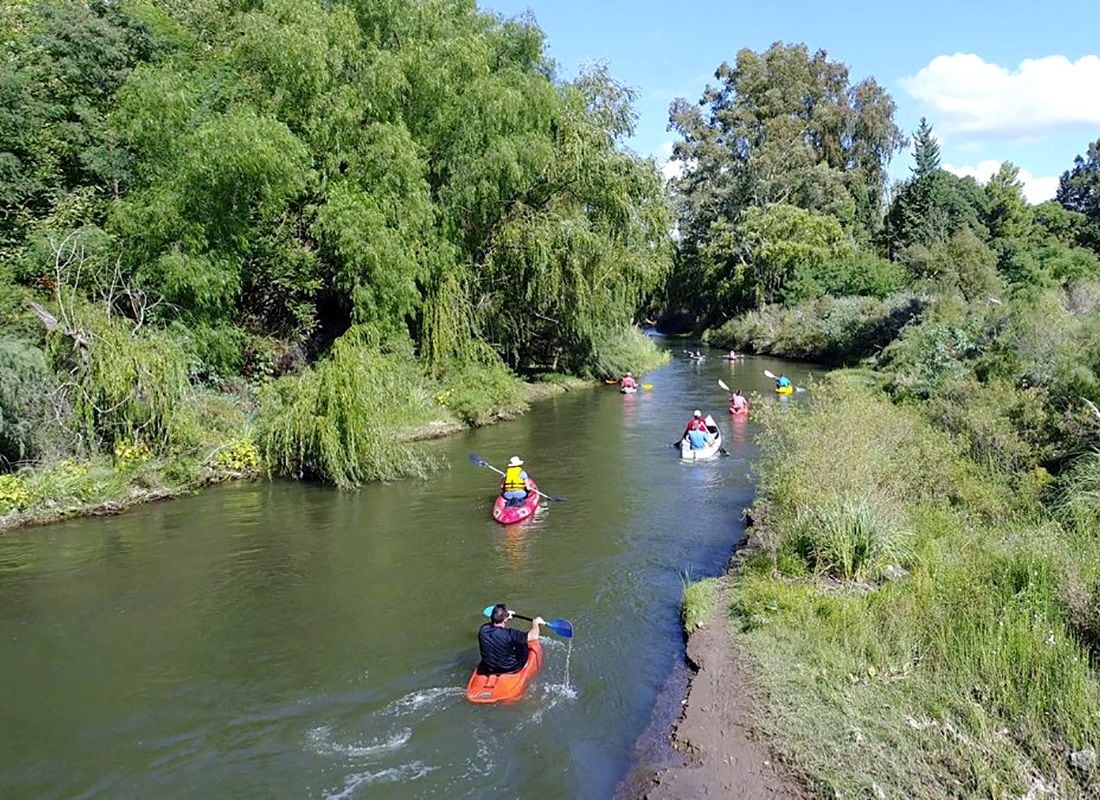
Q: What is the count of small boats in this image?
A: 8